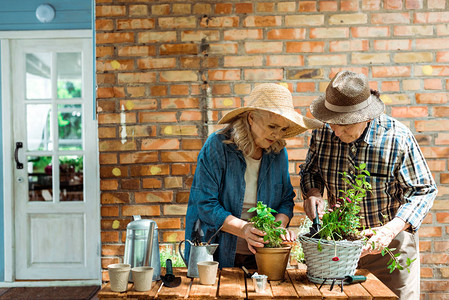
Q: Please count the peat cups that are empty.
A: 3